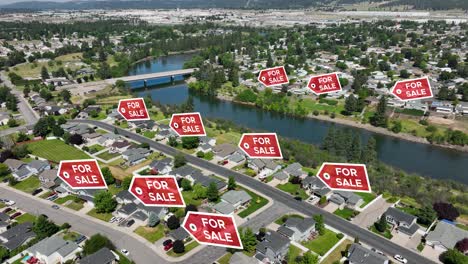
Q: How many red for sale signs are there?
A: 10